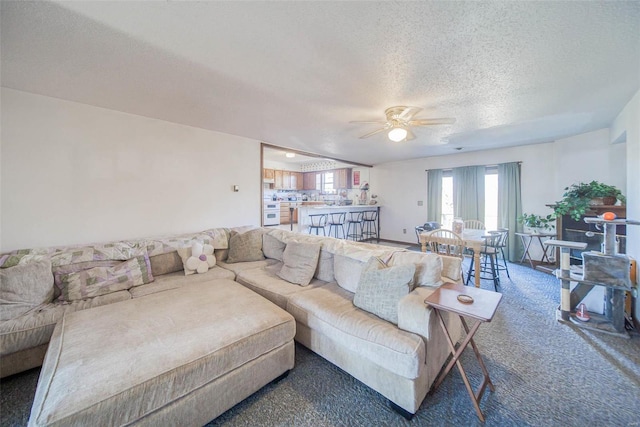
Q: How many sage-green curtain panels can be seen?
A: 3